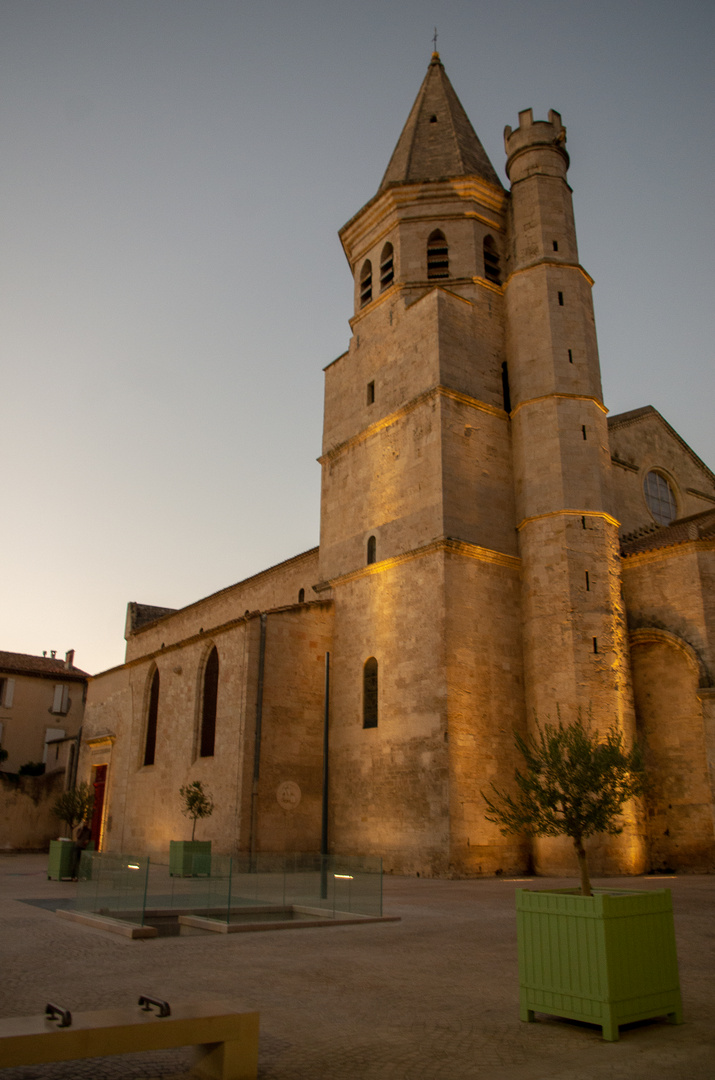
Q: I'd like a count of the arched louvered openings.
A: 4